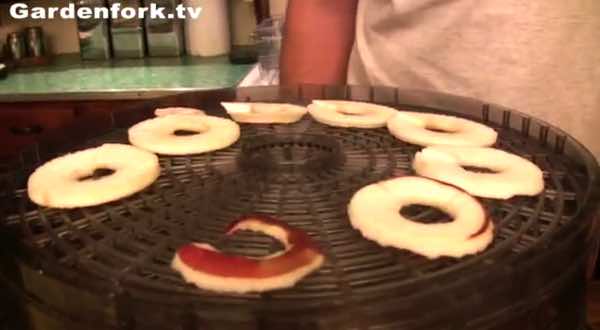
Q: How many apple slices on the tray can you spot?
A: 9